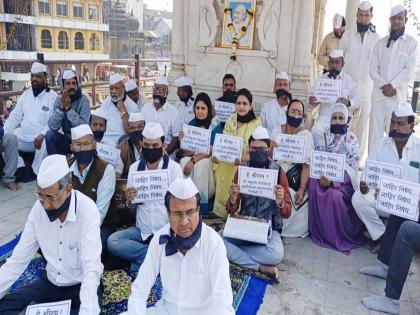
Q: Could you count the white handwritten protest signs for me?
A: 12